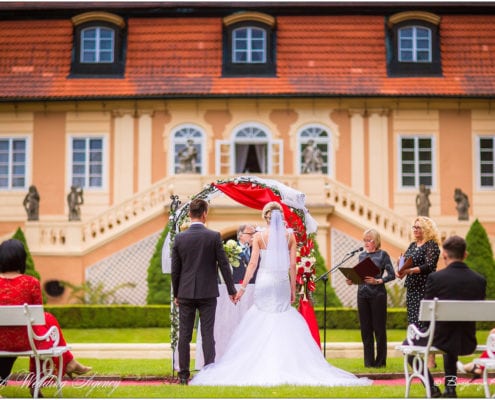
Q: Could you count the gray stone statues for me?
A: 6